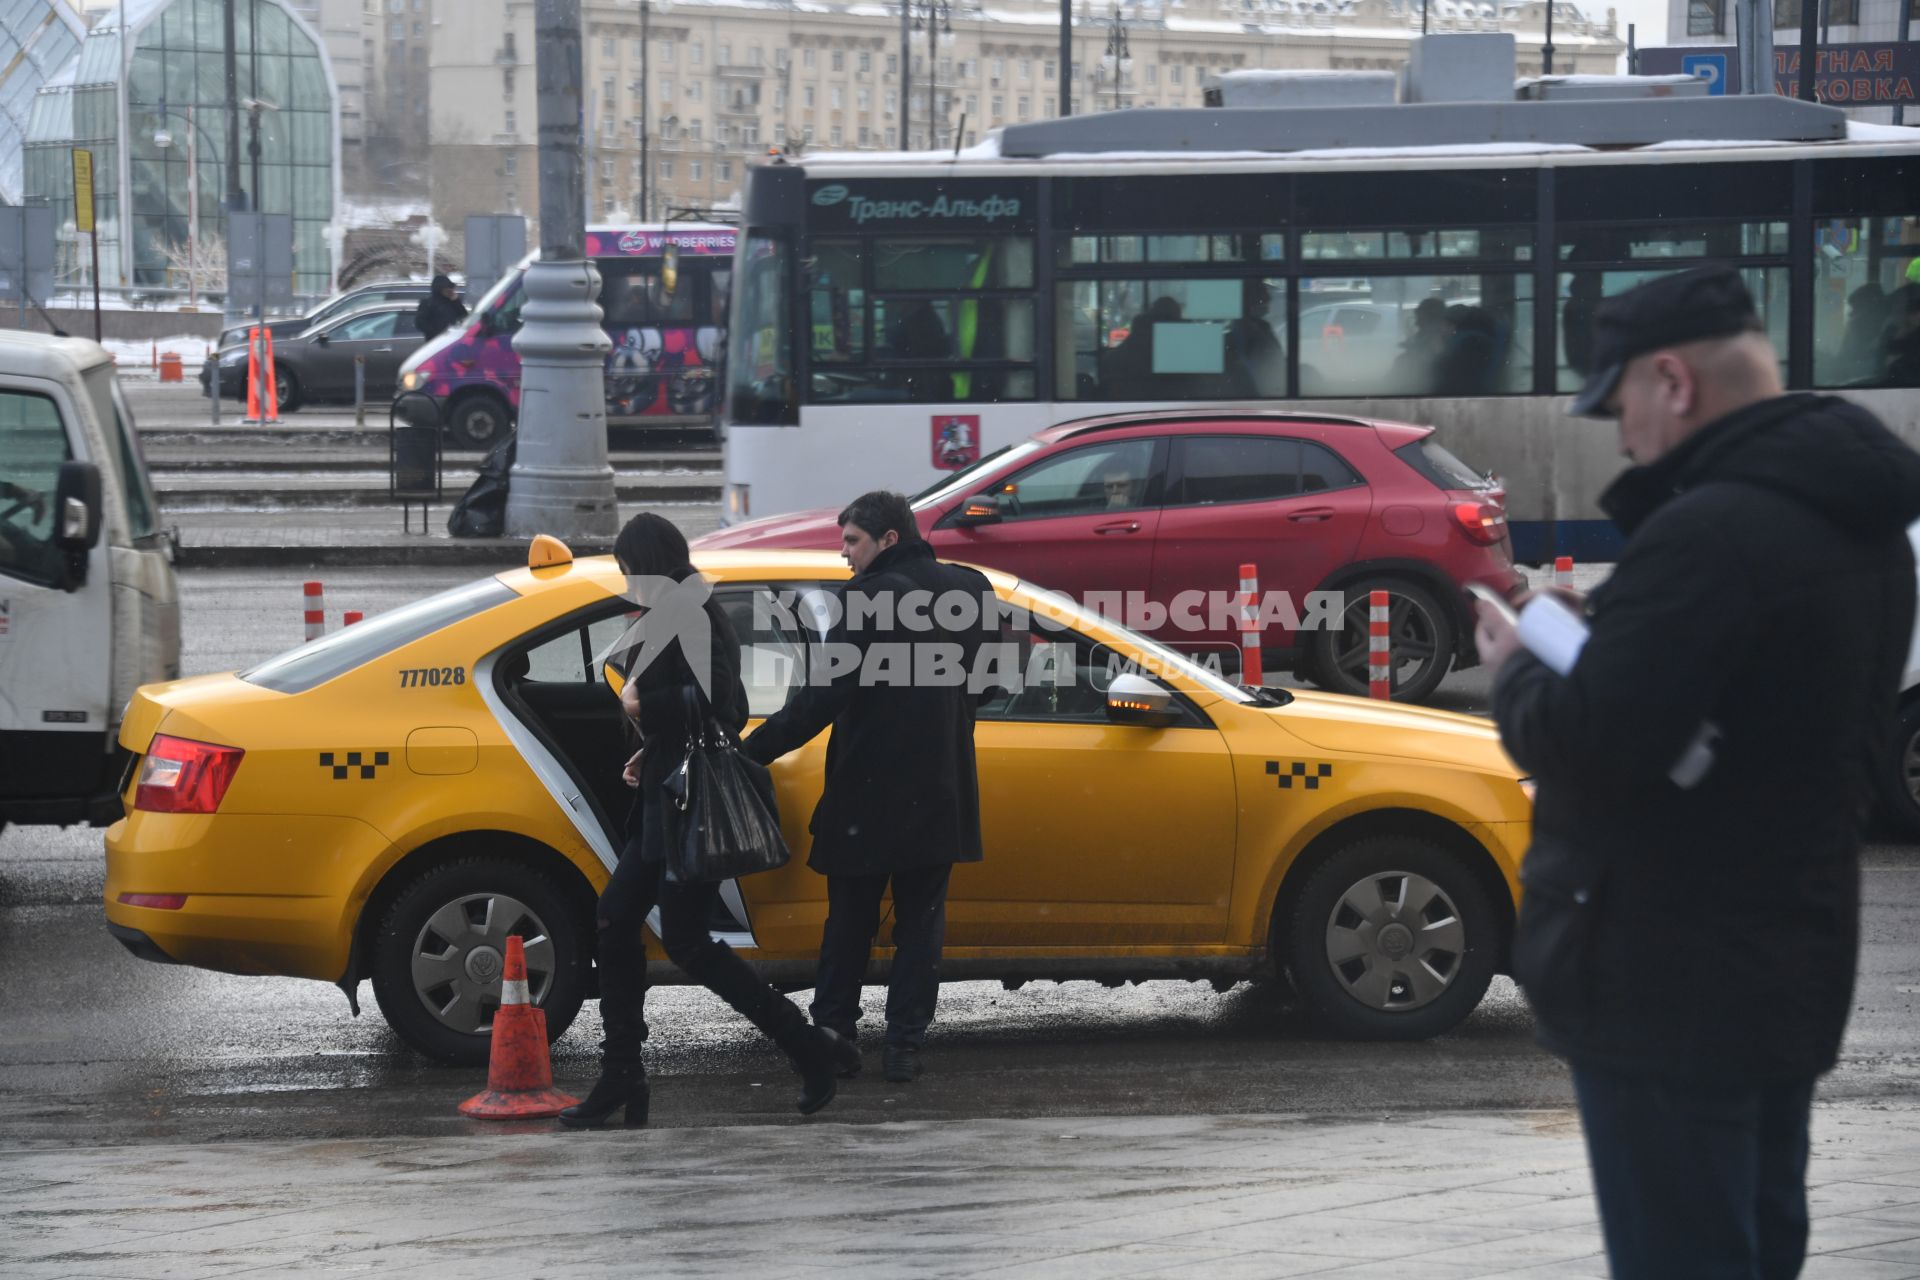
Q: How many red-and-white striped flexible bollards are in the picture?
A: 5